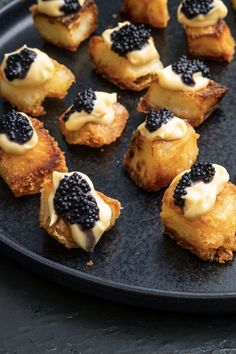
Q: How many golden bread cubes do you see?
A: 11